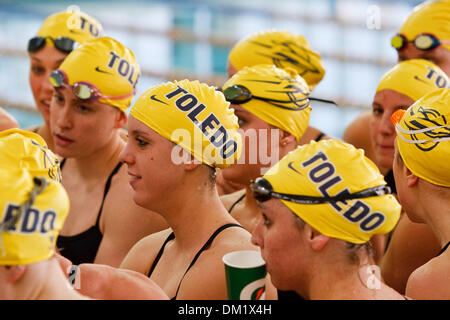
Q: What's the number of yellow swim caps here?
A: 11